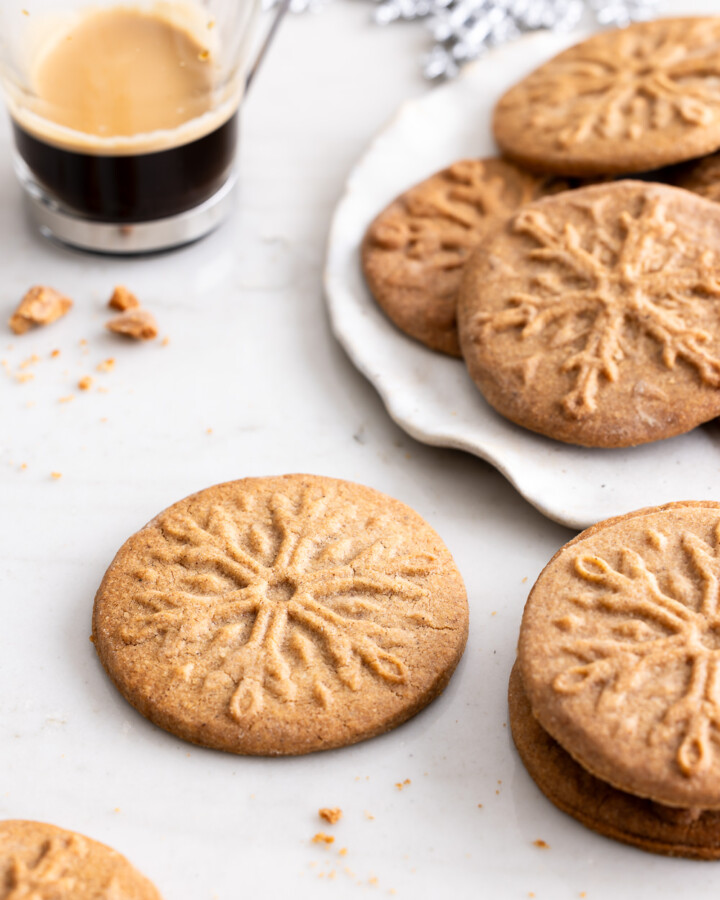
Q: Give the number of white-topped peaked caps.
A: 0